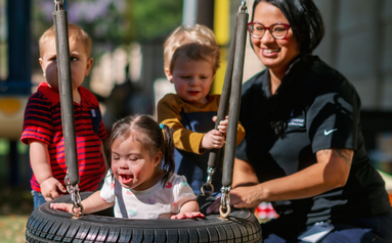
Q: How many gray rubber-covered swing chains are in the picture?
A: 3